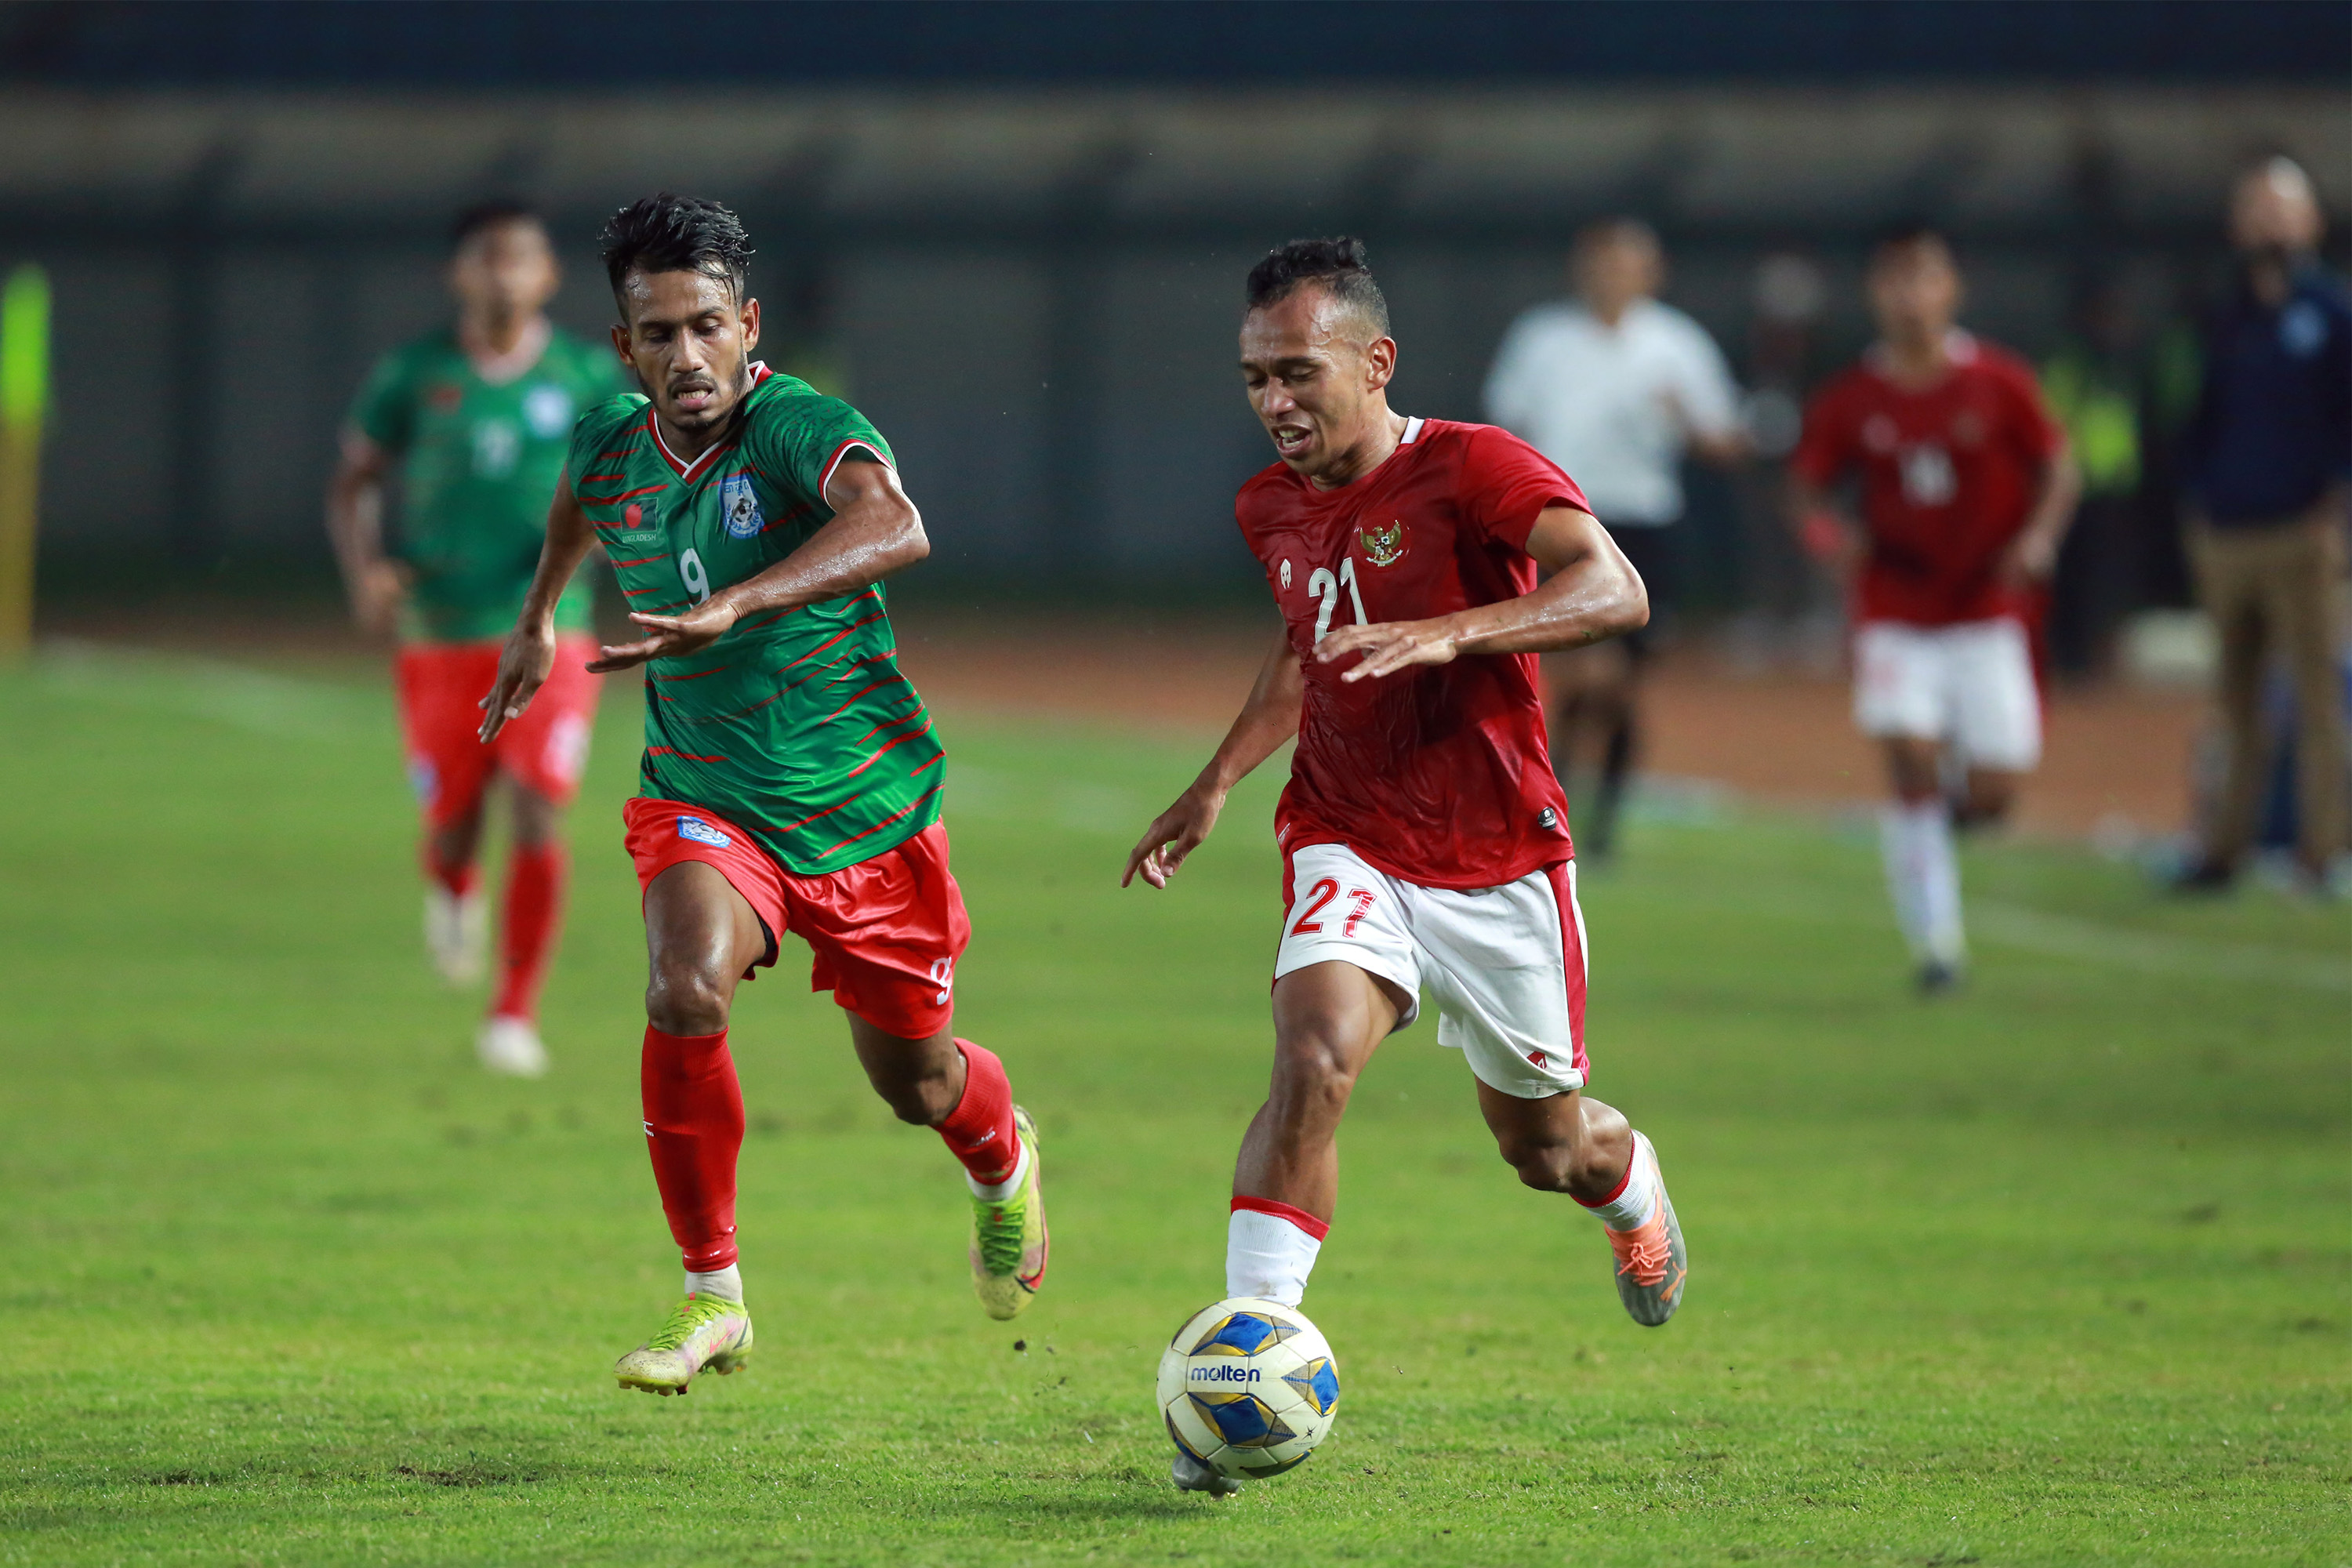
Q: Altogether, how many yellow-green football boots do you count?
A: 2